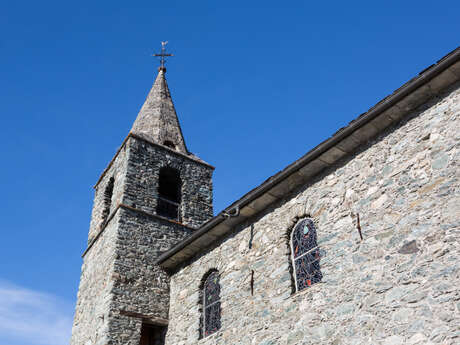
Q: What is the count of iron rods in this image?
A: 3